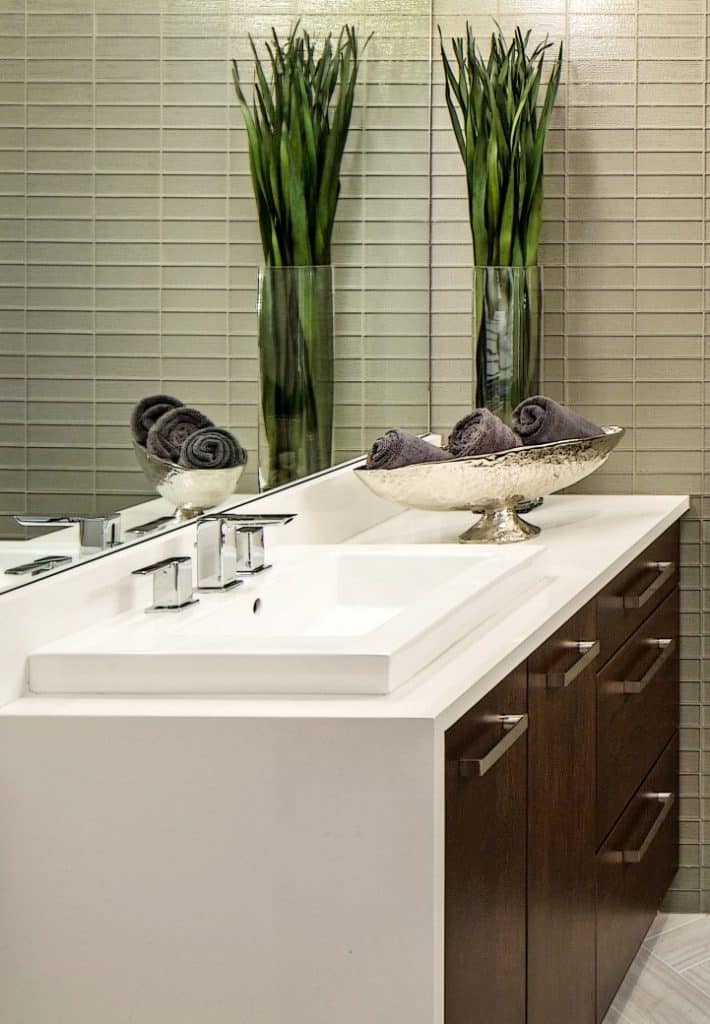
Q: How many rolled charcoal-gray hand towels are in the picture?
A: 3